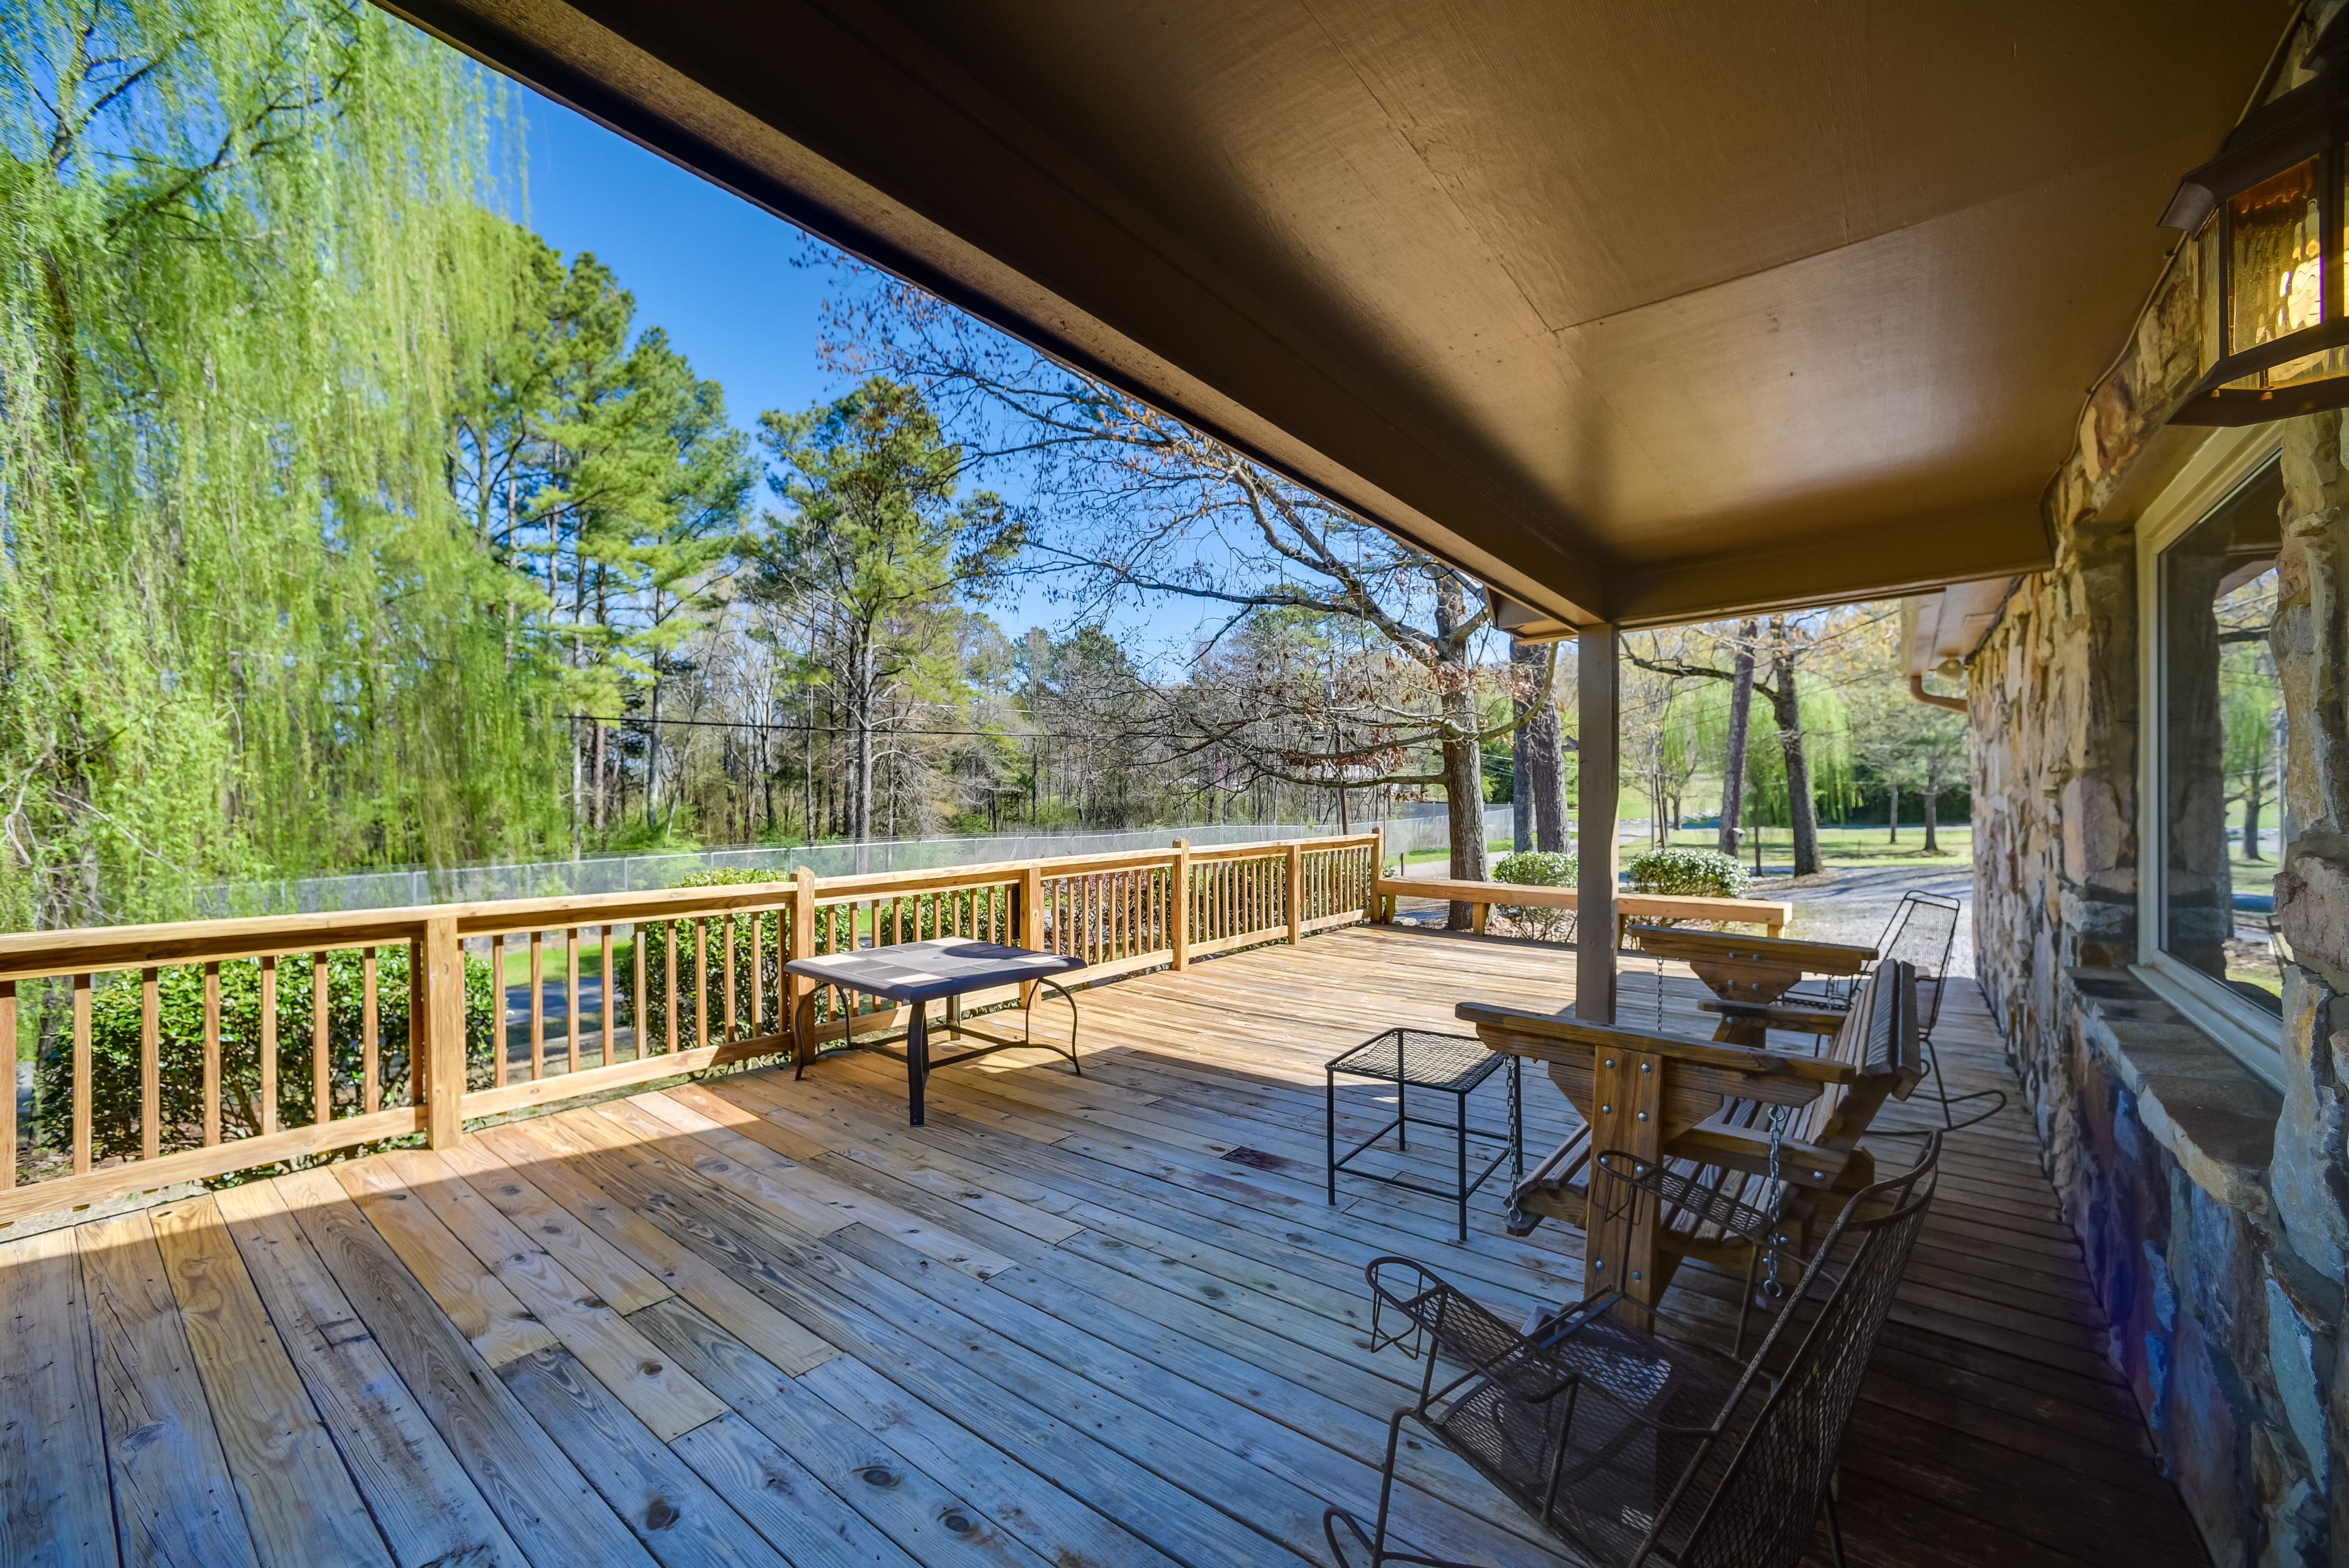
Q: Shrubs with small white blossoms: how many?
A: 2